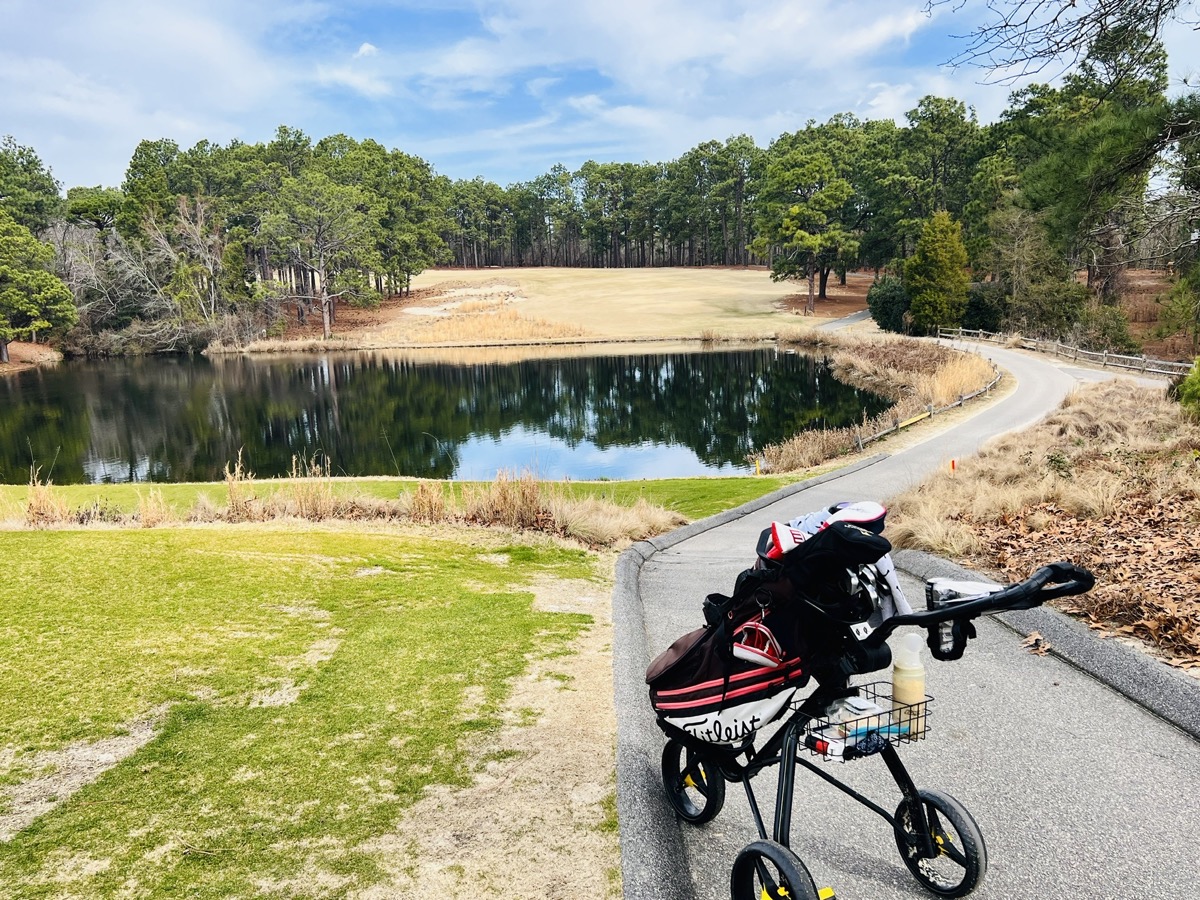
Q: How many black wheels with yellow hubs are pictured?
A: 3